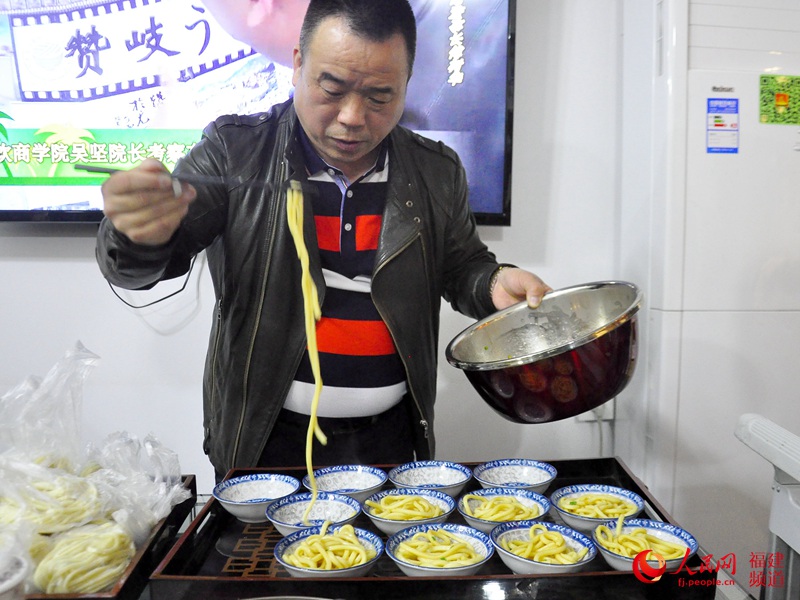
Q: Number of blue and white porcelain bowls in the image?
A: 12